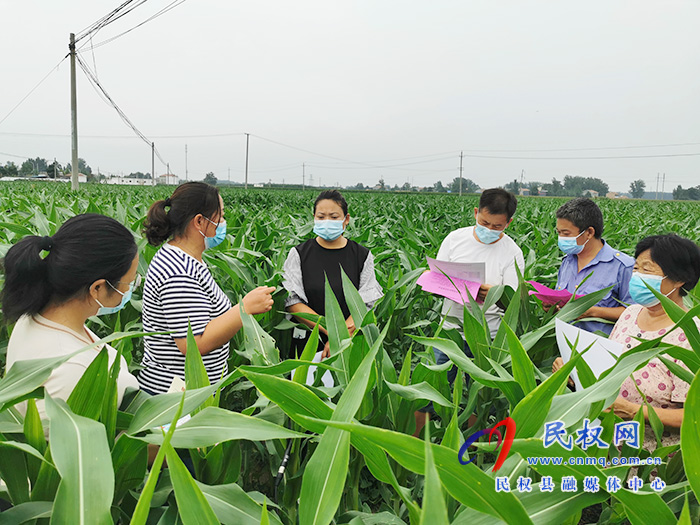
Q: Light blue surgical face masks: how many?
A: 6